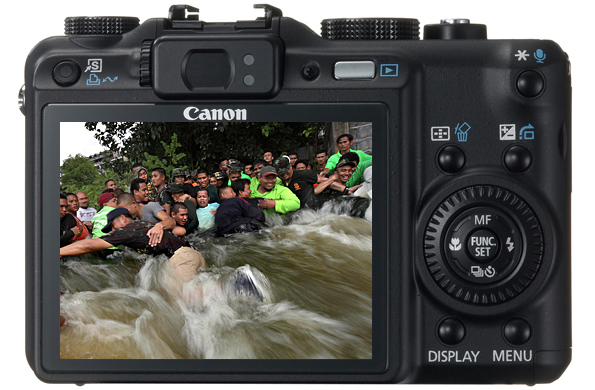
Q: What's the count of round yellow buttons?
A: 0